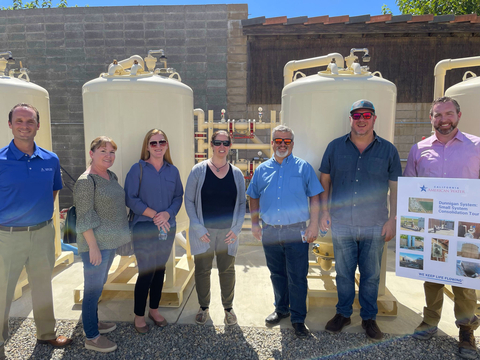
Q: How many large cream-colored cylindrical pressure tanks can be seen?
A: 4